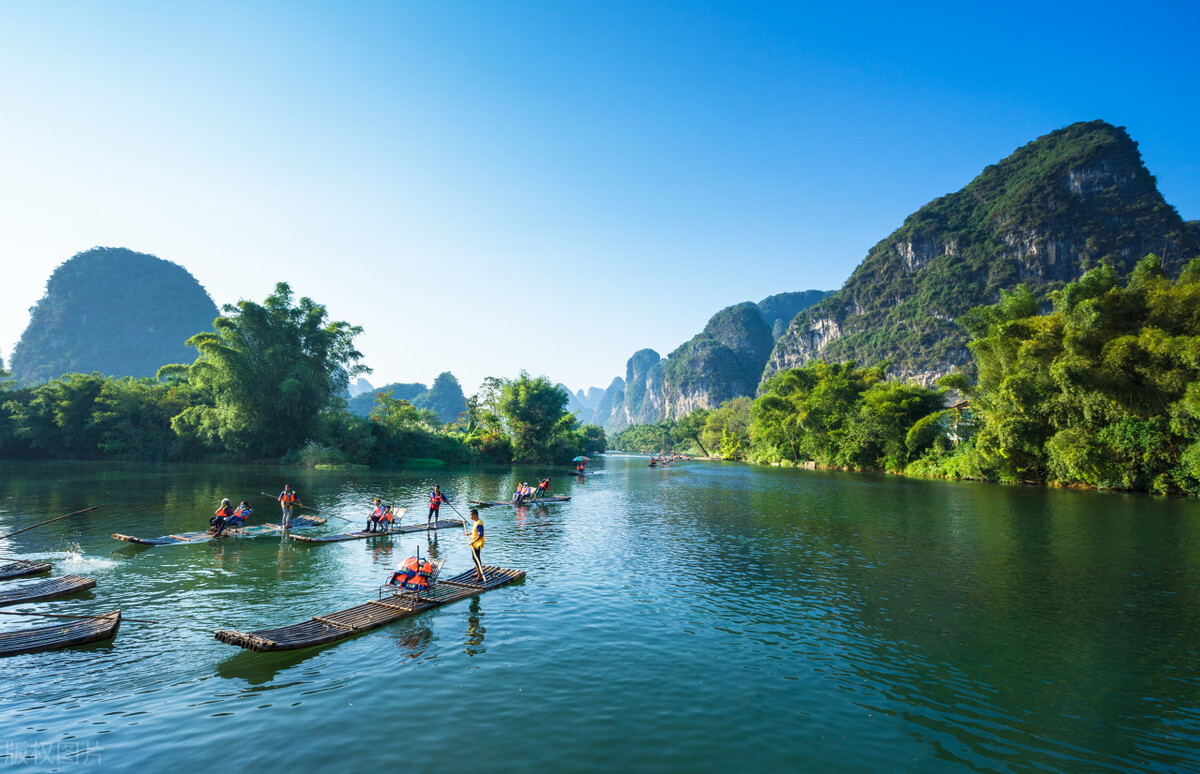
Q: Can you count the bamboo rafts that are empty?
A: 3